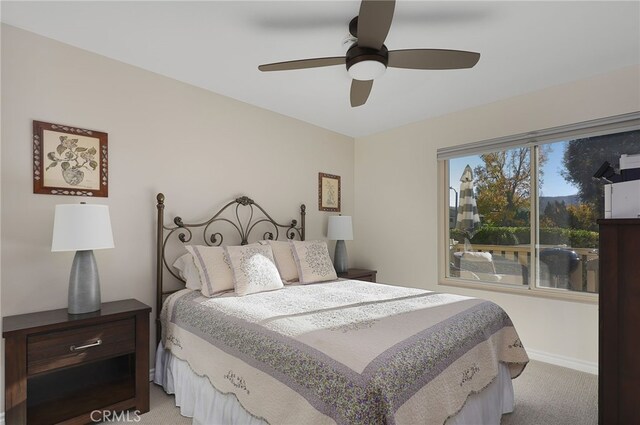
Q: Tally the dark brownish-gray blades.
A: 4